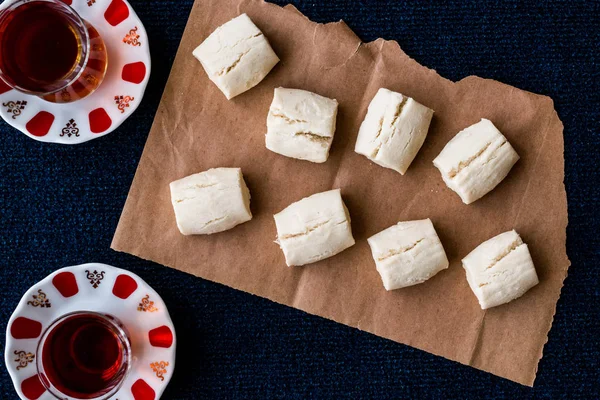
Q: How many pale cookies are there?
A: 8